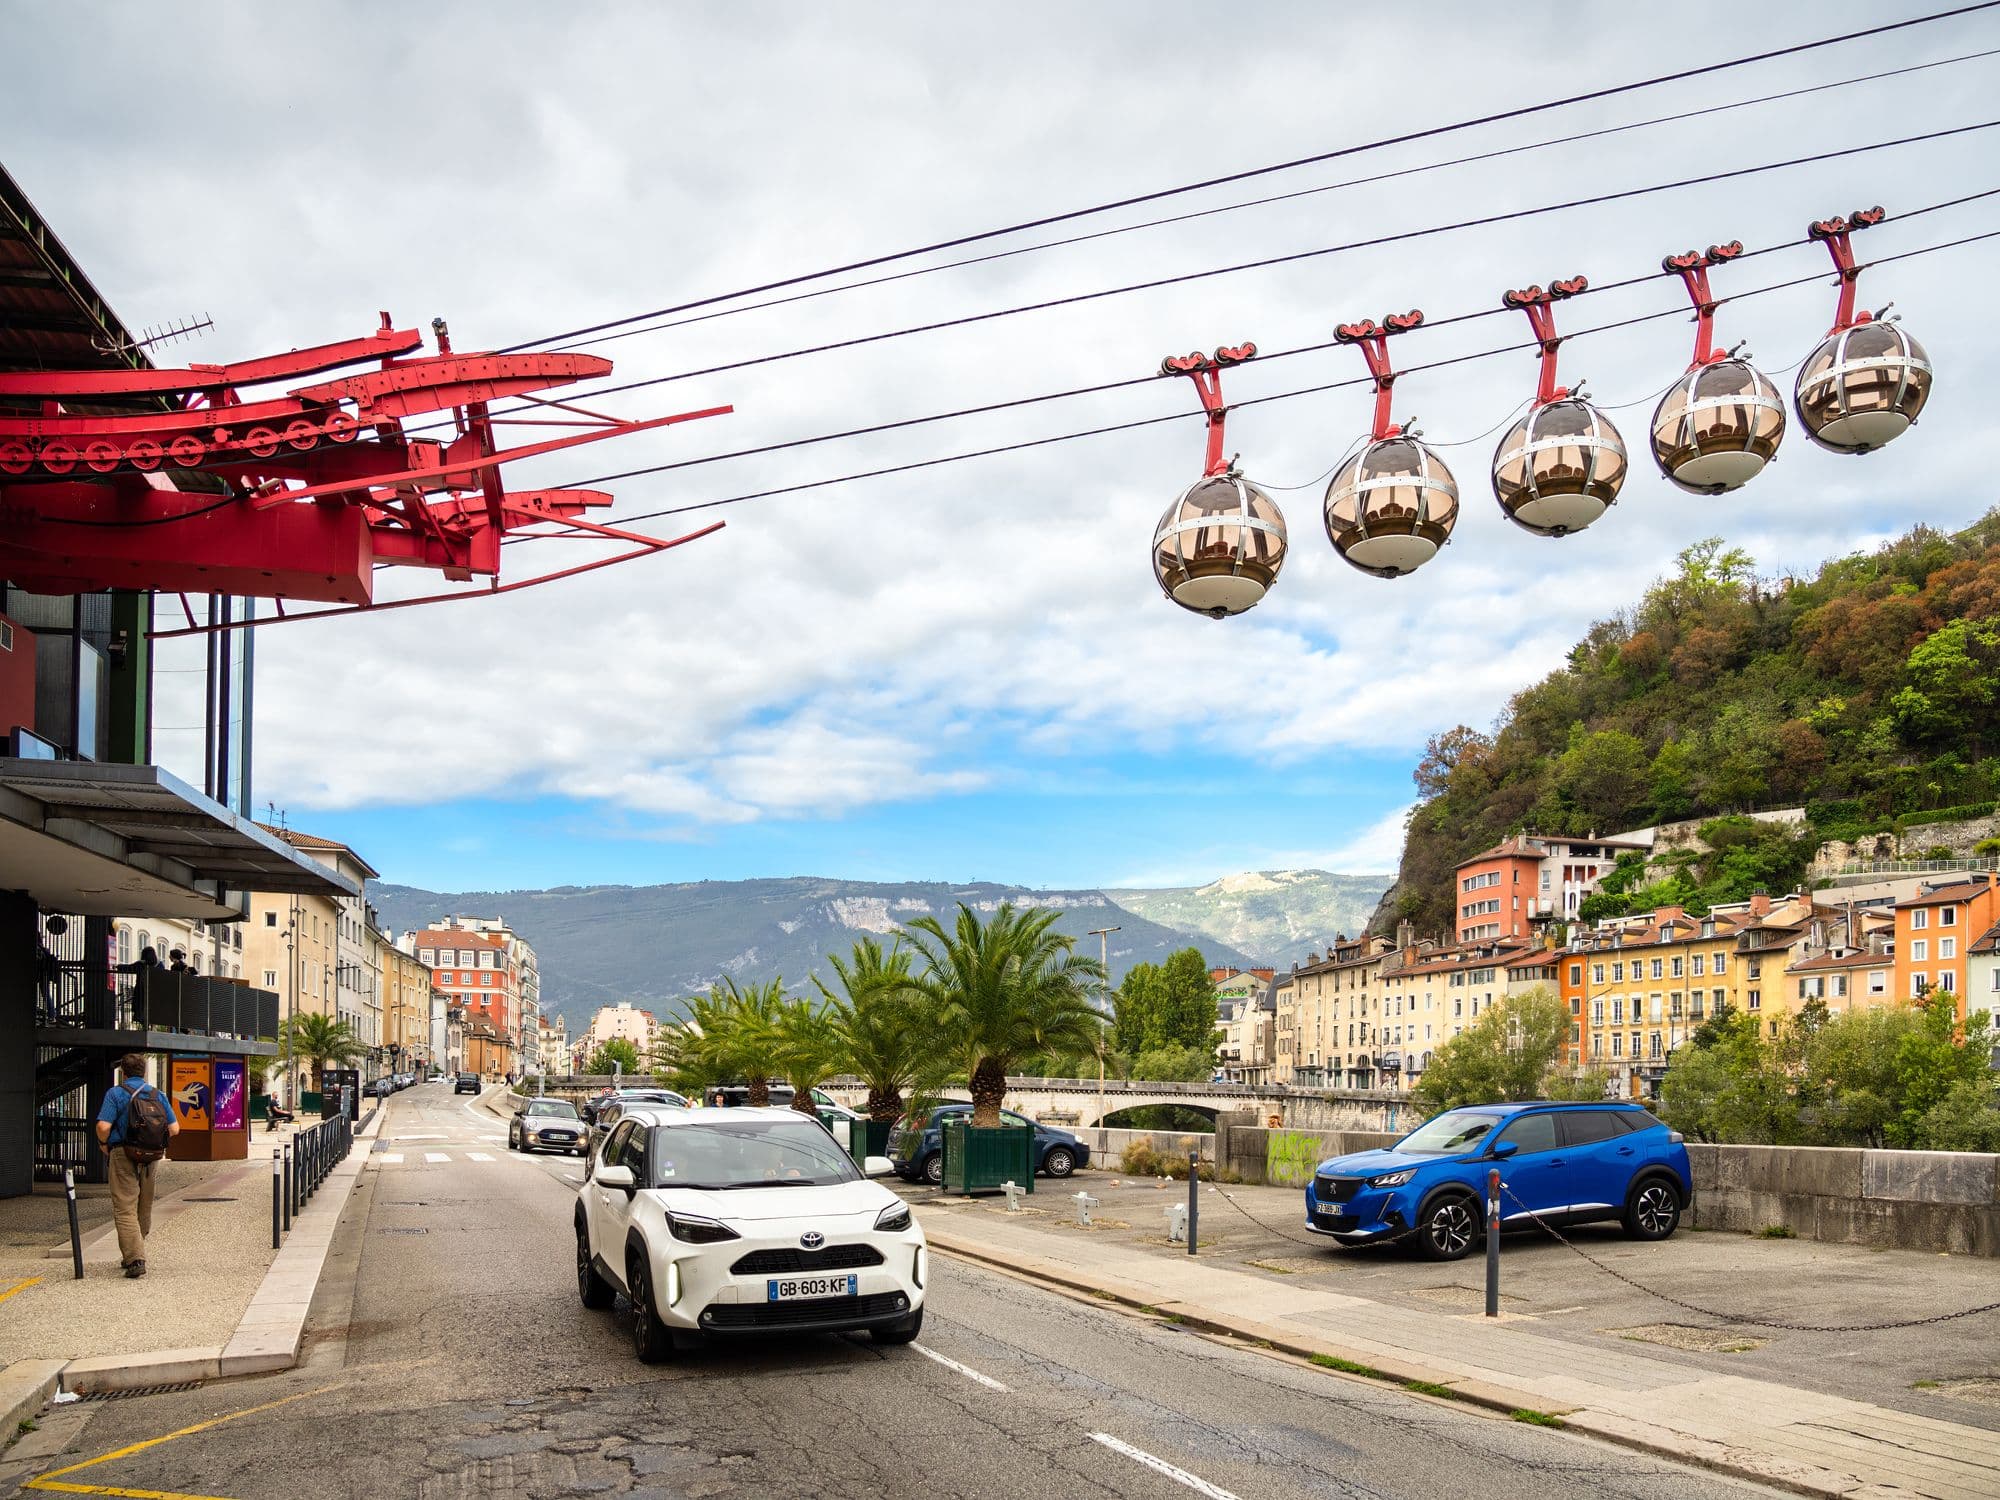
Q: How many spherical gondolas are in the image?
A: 5